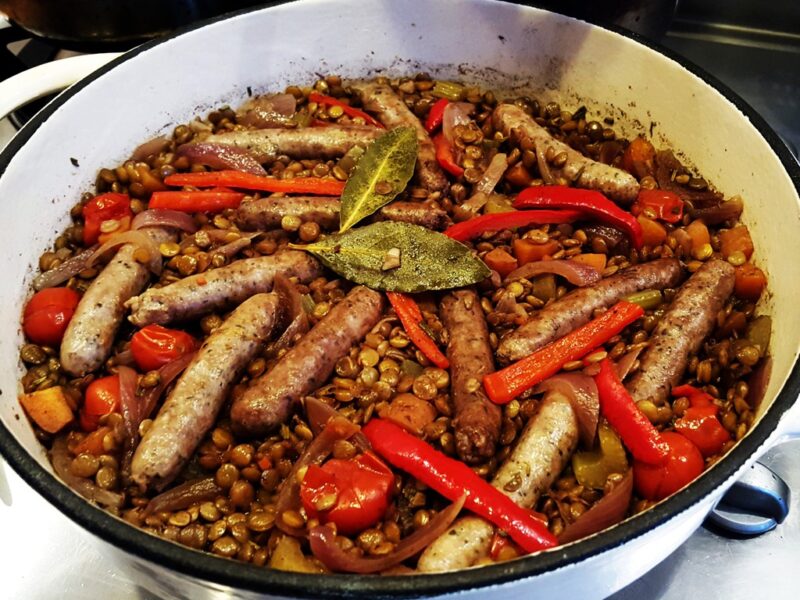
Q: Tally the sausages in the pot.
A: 12